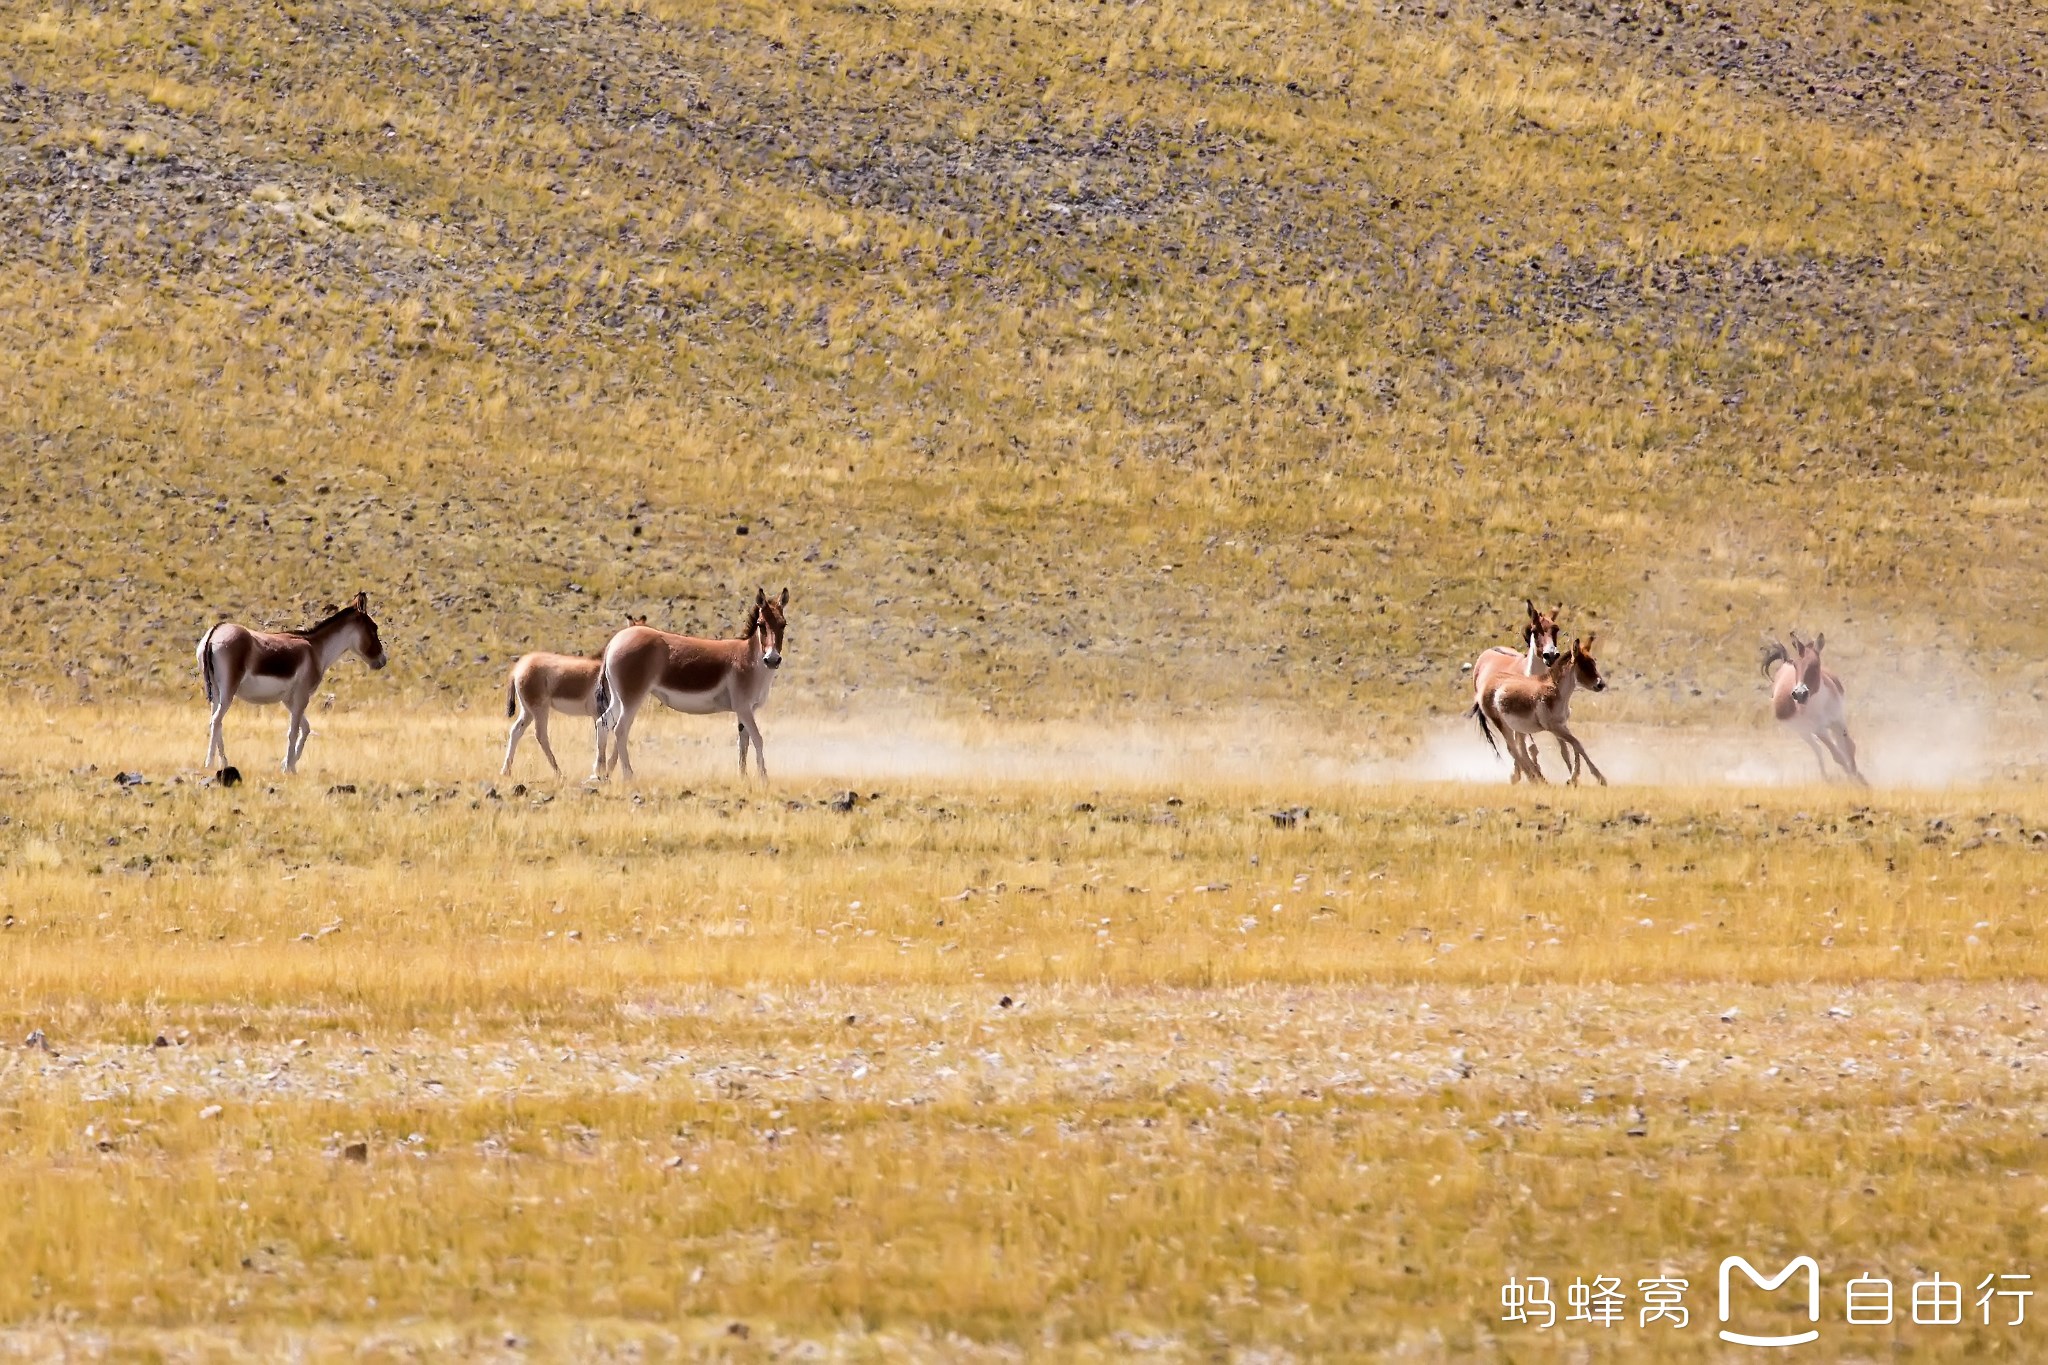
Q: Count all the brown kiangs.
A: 6